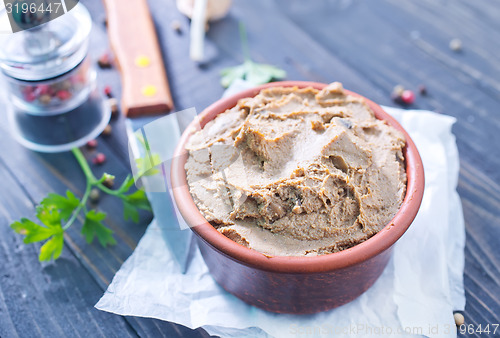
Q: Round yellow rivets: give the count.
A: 2